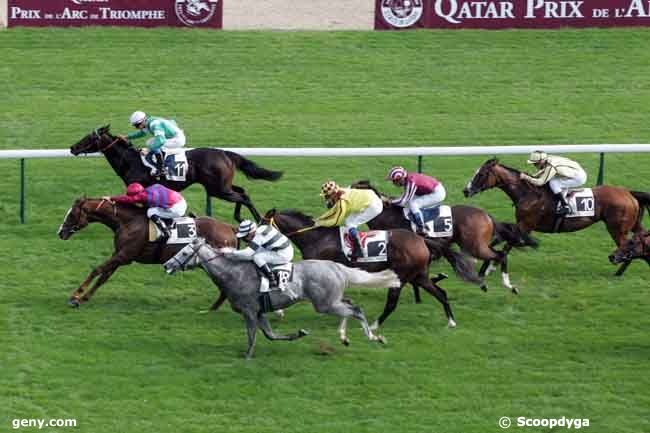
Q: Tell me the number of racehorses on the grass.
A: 7